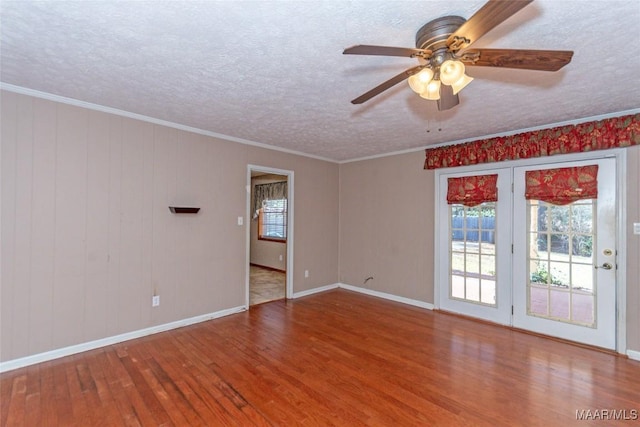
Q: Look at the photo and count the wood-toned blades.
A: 5